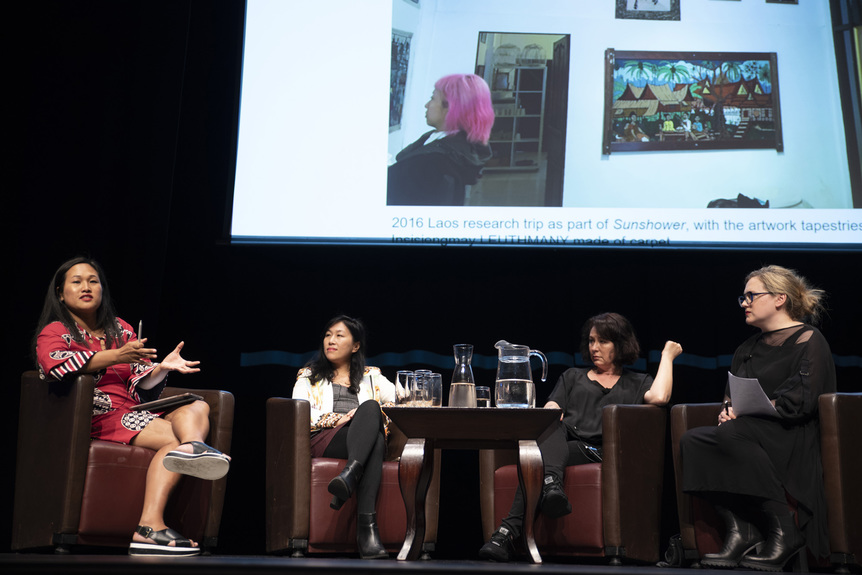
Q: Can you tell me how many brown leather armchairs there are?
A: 4